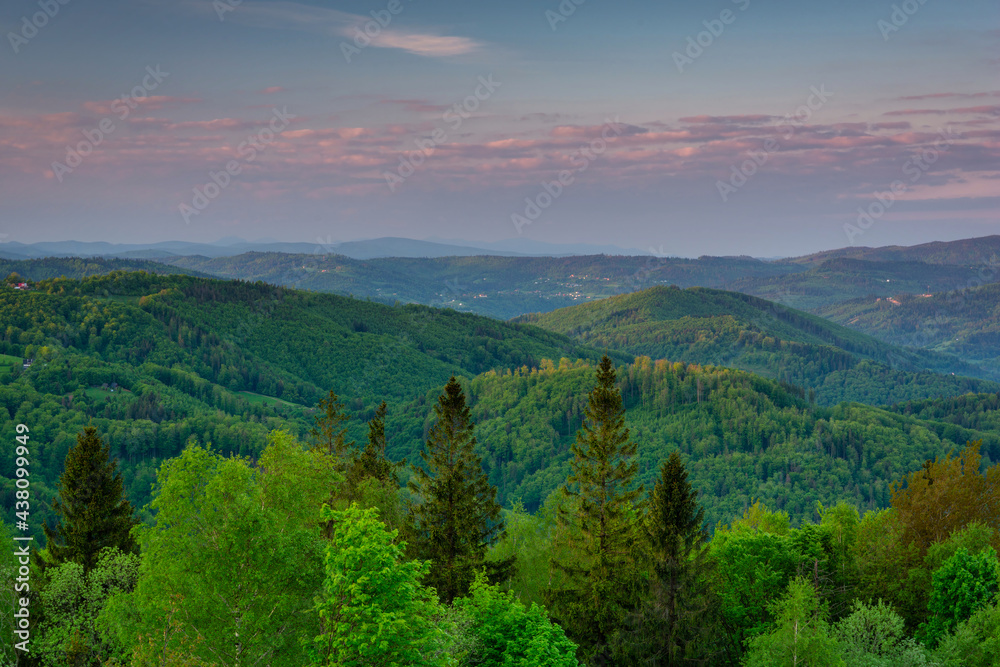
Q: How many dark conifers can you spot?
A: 6